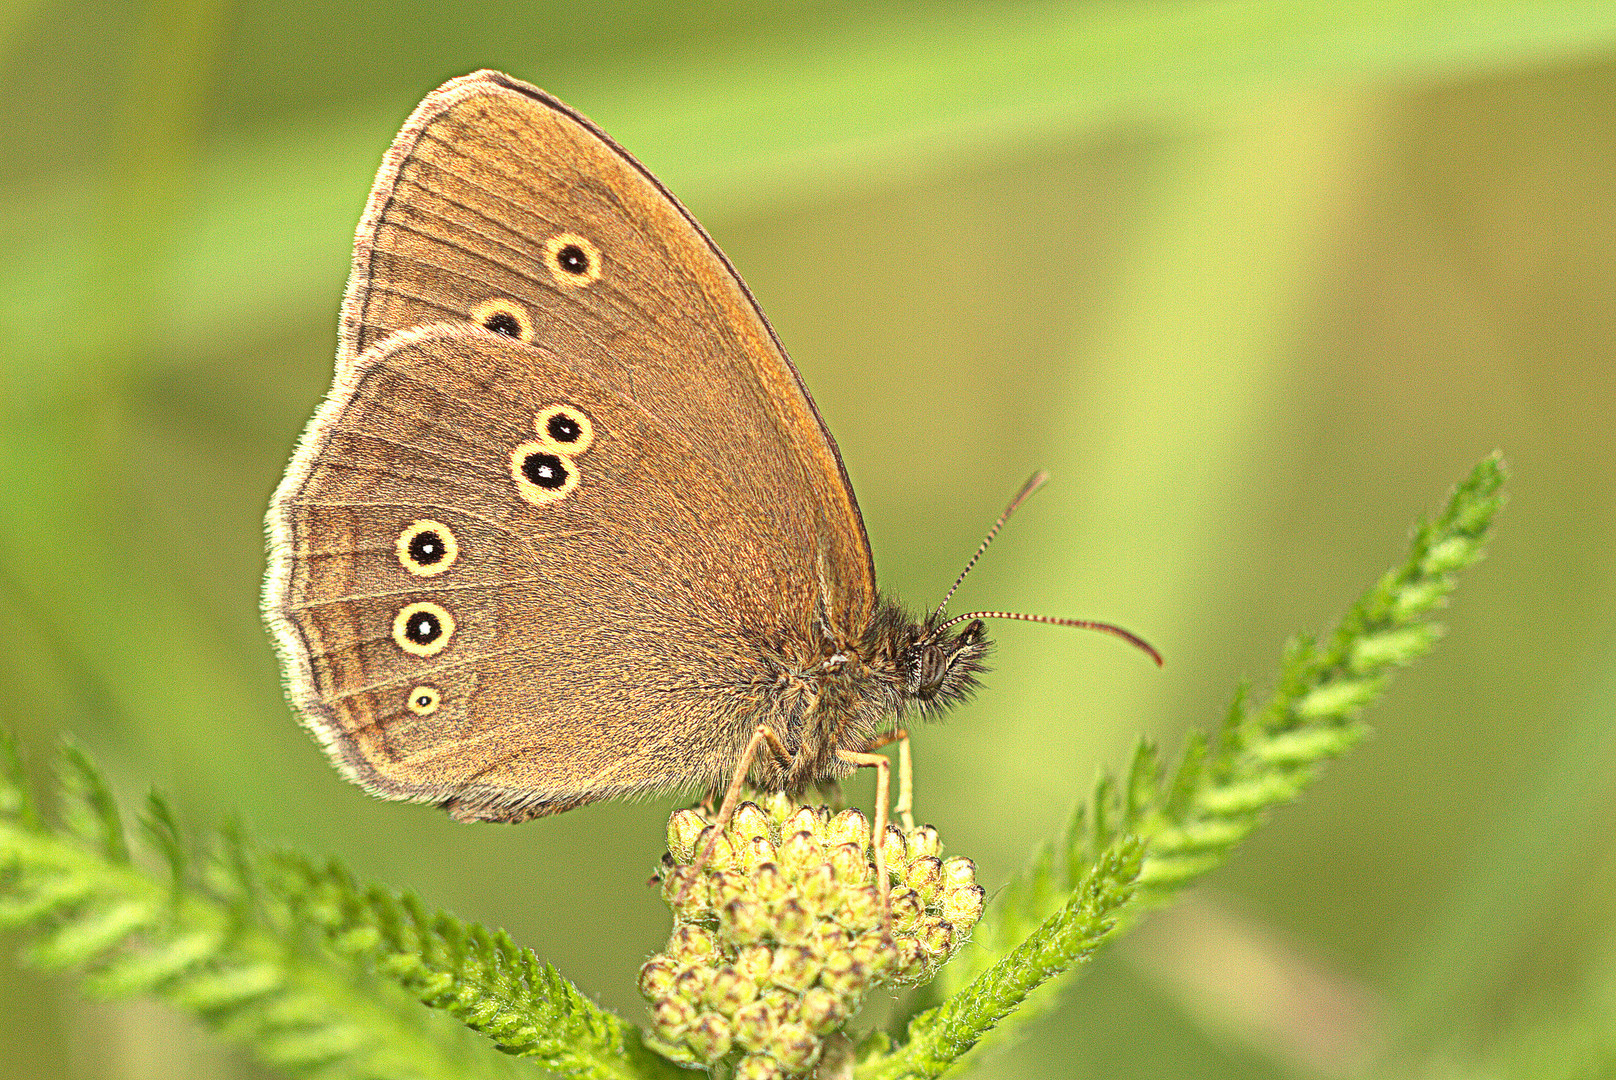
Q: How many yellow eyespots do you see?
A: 7